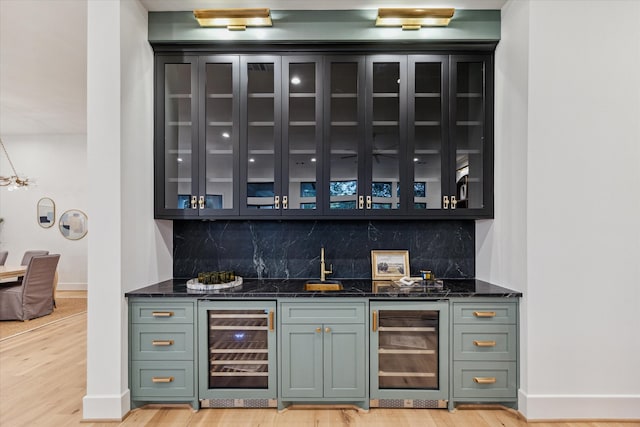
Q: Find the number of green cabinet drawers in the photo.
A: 6